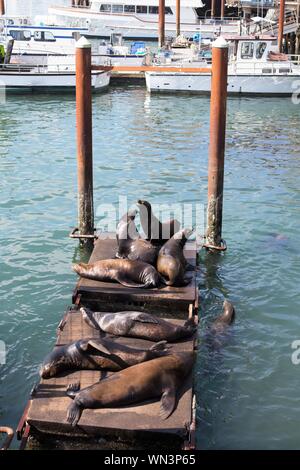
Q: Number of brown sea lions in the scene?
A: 8